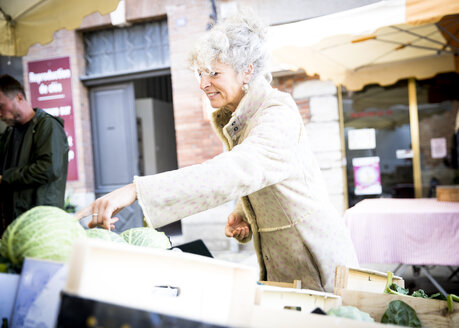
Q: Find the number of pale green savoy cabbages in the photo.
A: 3